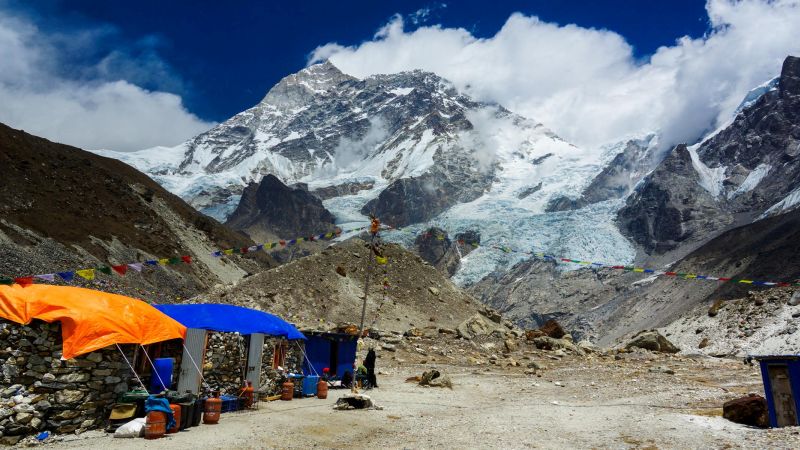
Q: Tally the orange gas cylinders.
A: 6